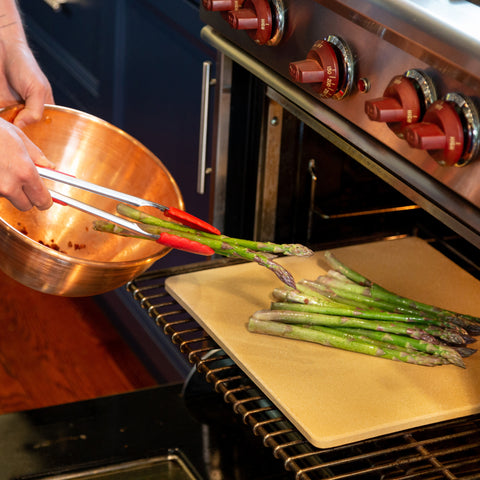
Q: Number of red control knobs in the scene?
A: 5